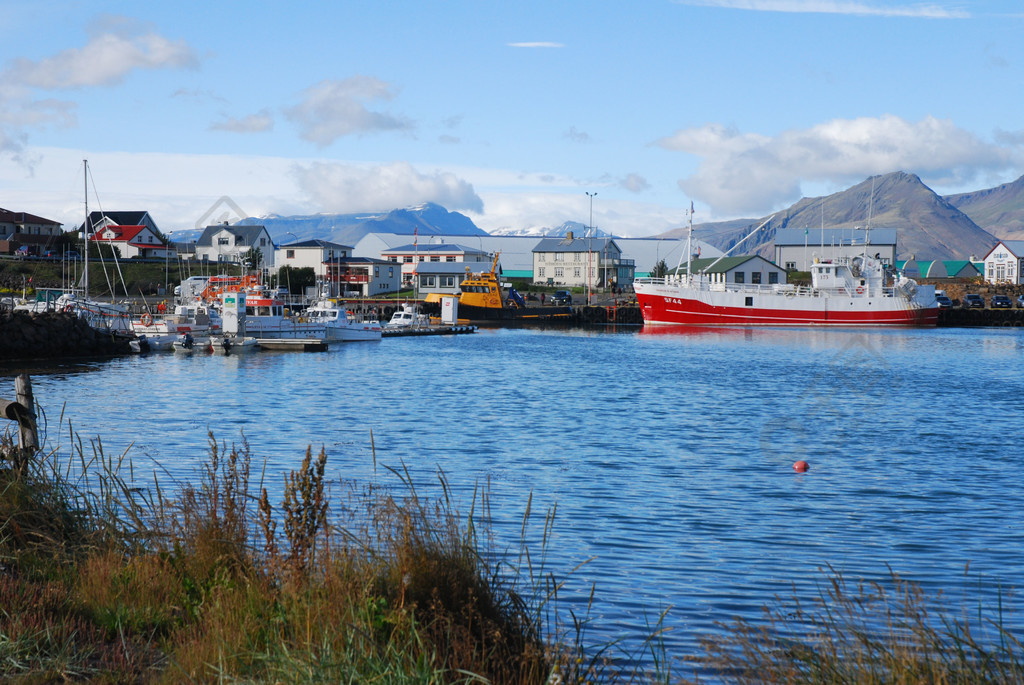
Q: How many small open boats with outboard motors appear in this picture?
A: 3